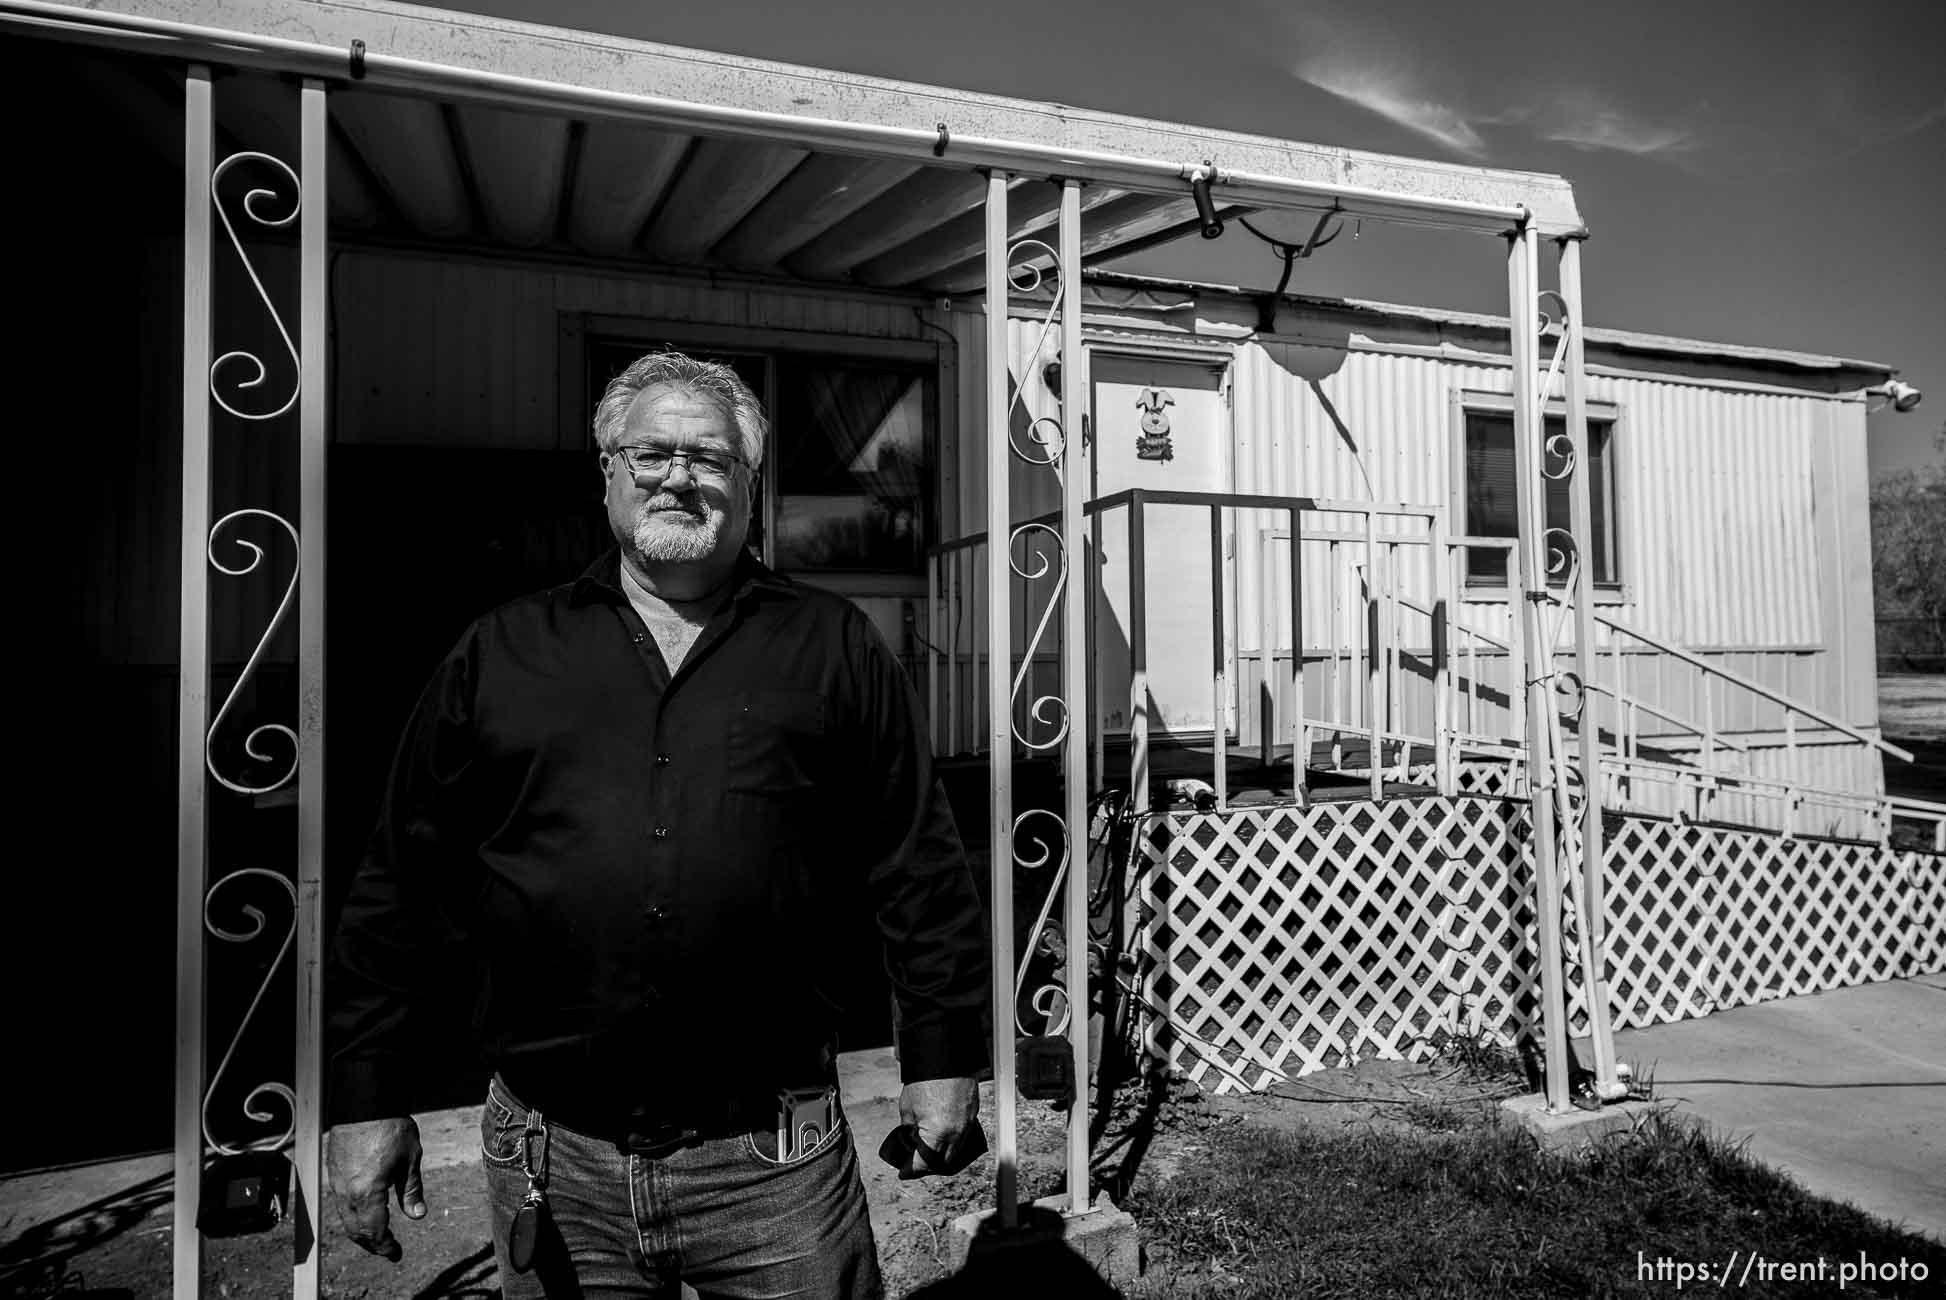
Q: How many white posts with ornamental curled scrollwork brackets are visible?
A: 3